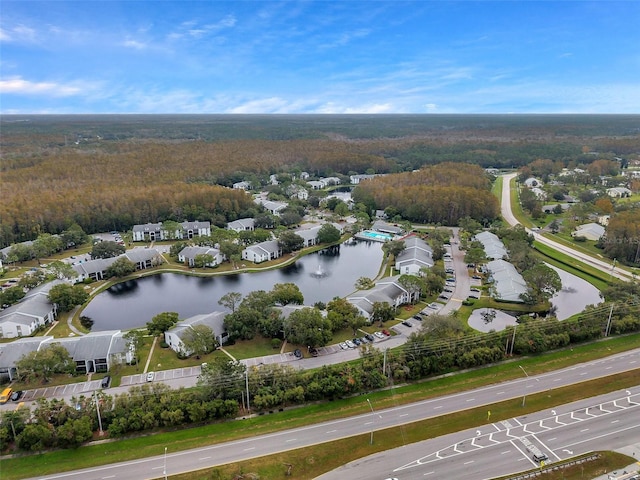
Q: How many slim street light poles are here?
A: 3